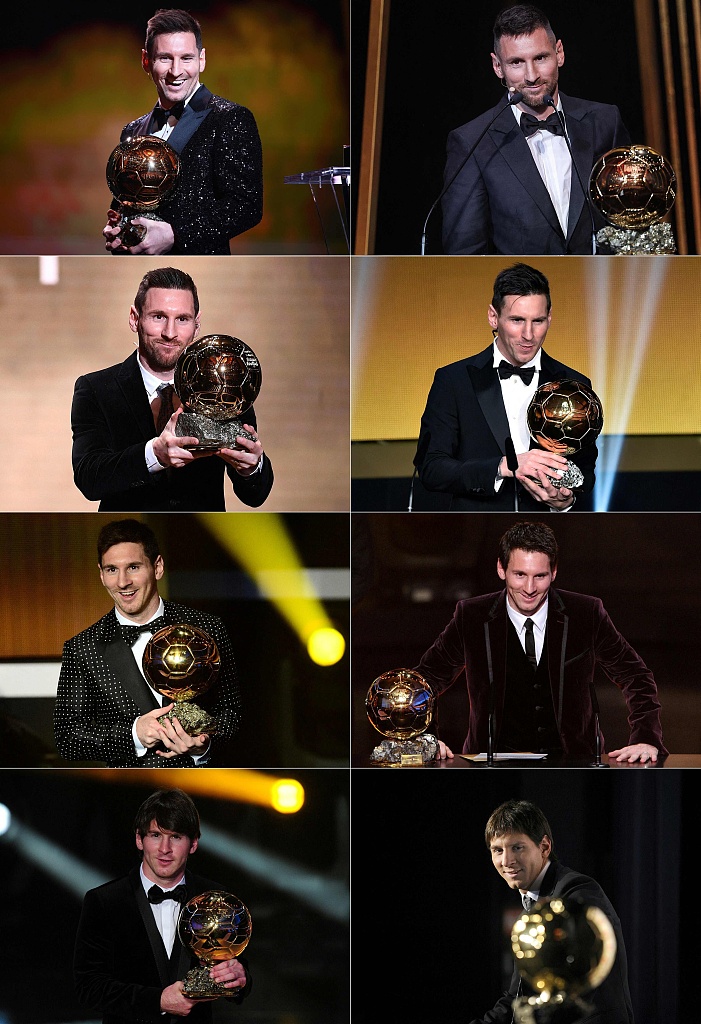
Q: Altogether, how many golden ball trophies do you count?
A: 8